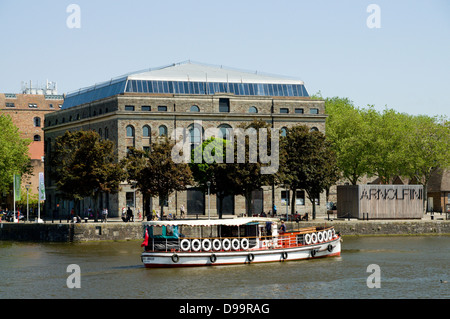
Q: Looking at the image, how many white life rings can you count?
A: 12